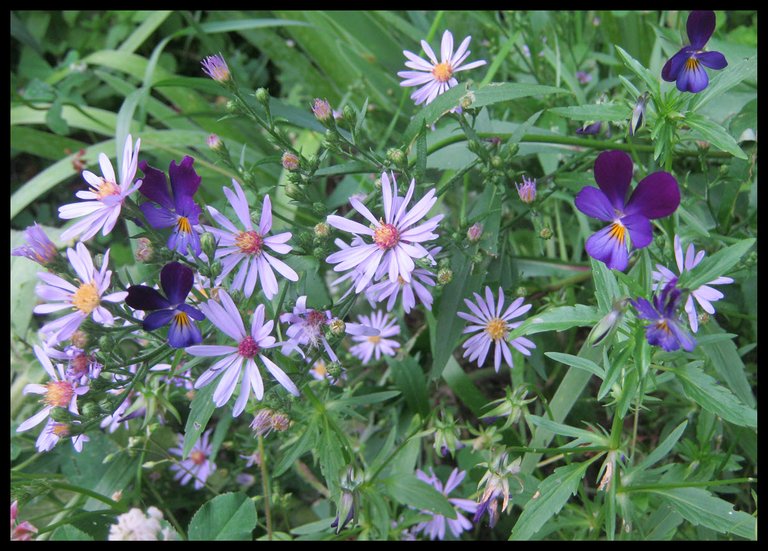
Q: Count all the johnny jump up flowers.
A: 5